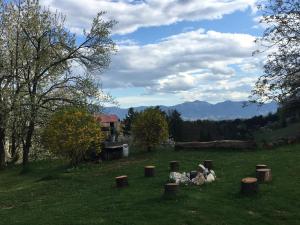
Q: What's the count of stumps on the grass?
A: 8